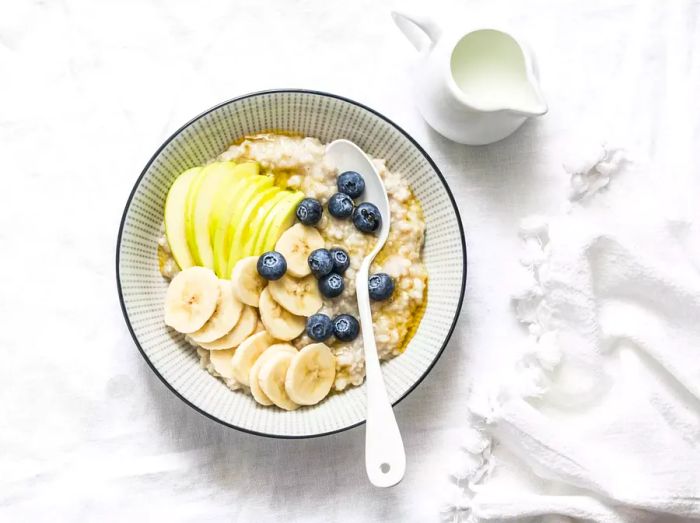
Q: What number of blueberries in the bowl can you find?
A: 11